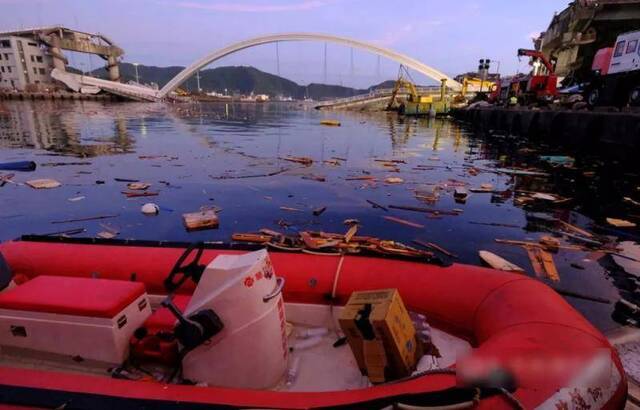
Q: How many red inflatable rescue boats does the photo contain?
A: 1